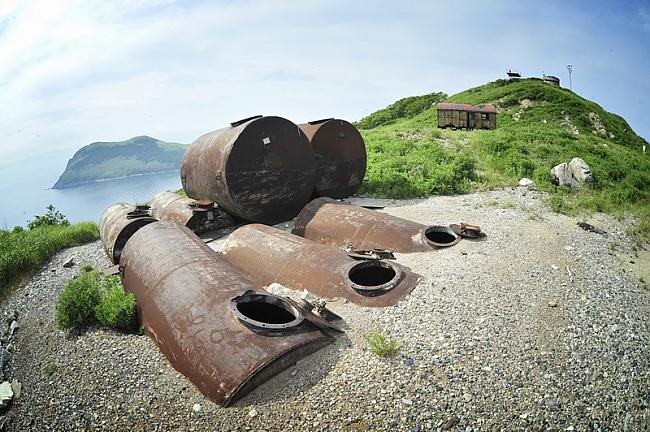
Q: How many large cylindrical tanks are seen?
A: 7